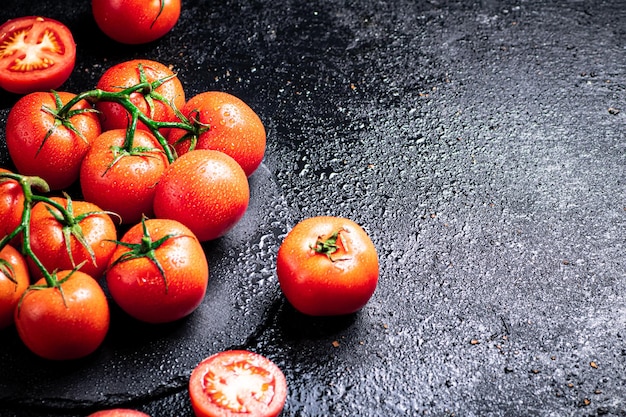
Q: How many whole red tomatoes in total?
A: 12